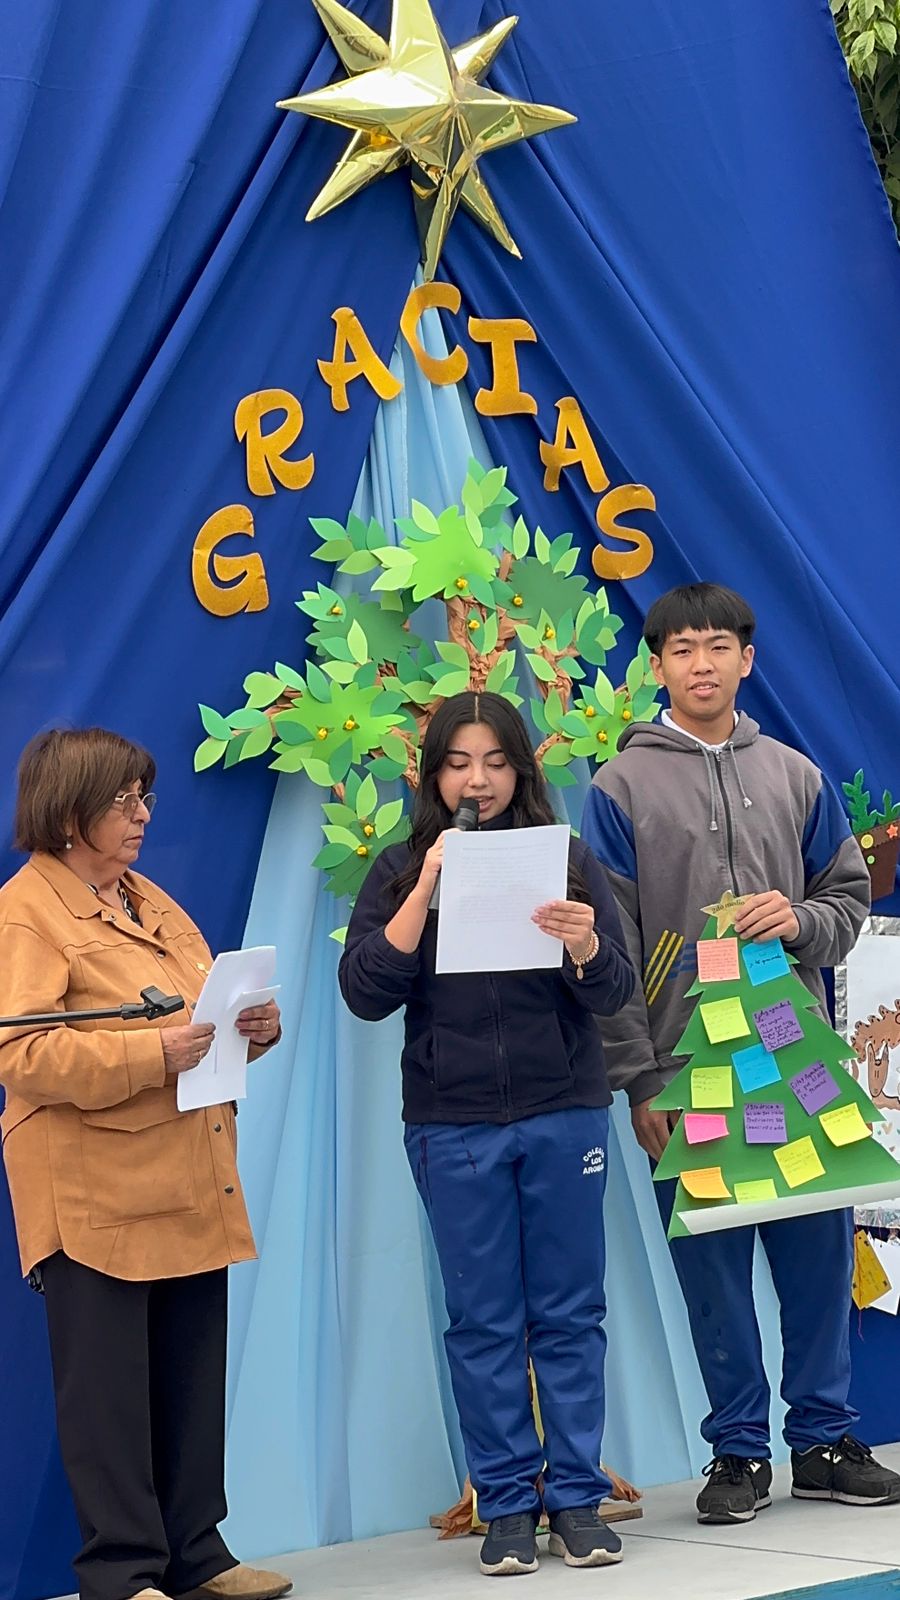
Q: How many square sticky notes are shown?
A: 13